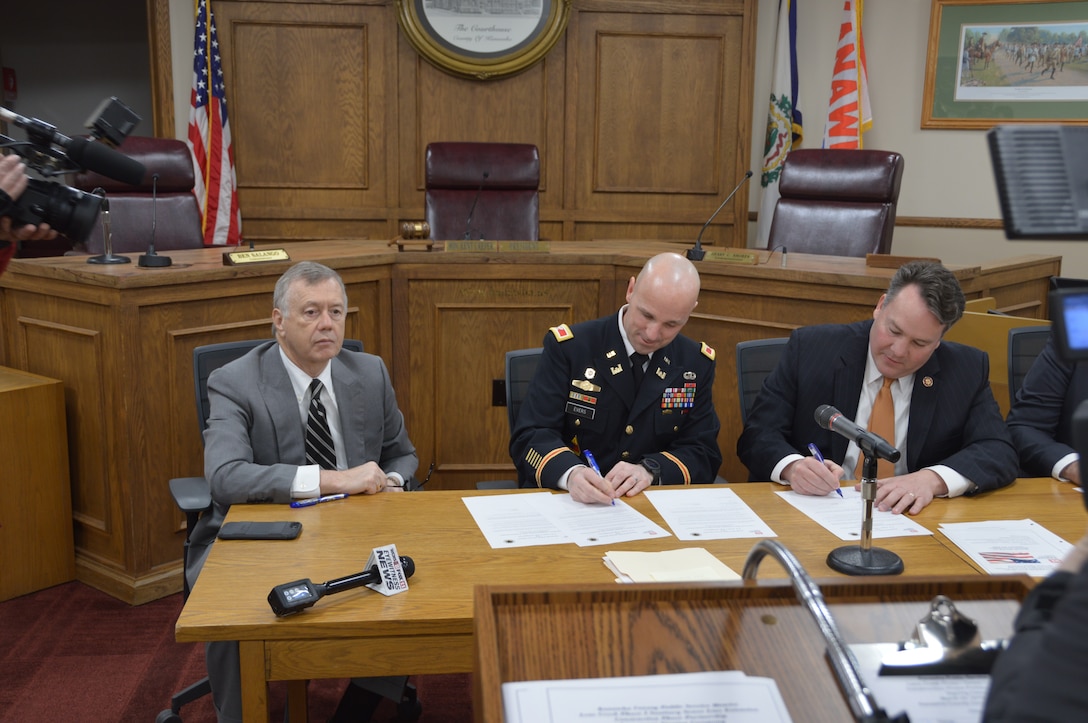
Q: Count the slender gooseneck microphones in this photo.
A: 3